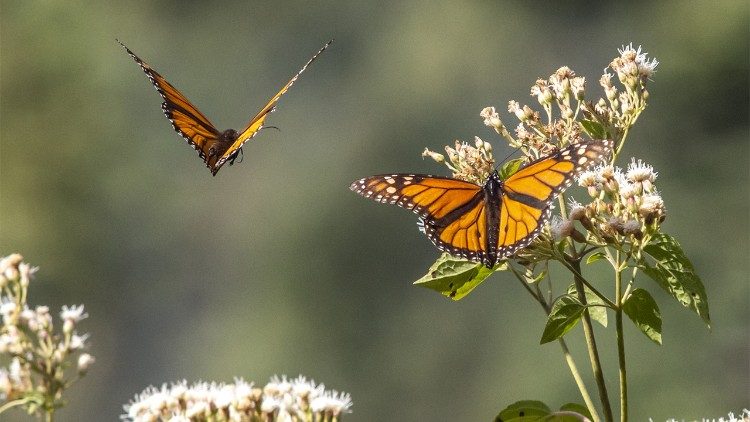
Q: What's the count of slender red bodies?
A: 0